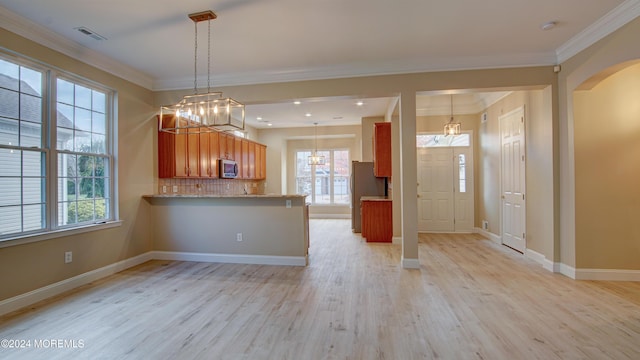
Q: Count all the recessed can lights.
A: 5